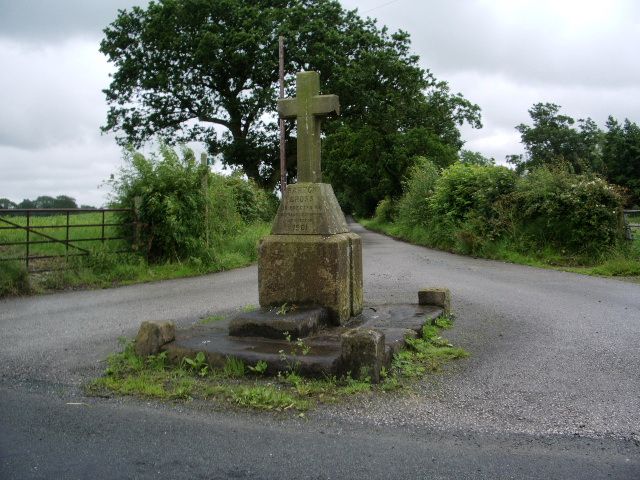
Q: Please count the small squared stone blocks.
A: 3